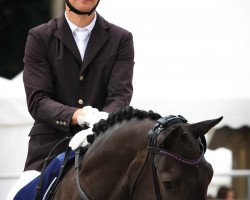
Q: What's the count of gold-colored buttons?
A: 5